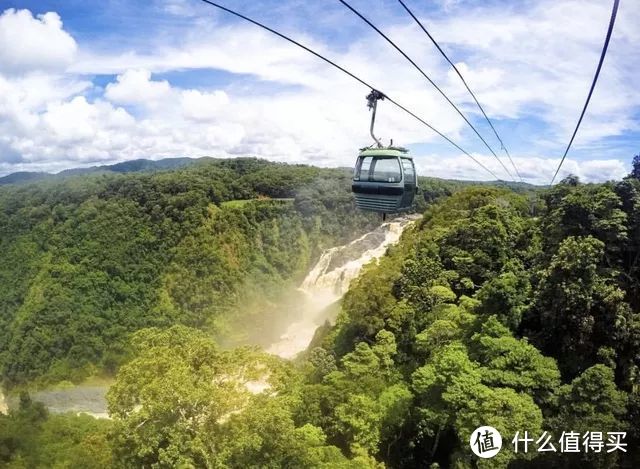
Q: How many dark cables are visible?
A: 4